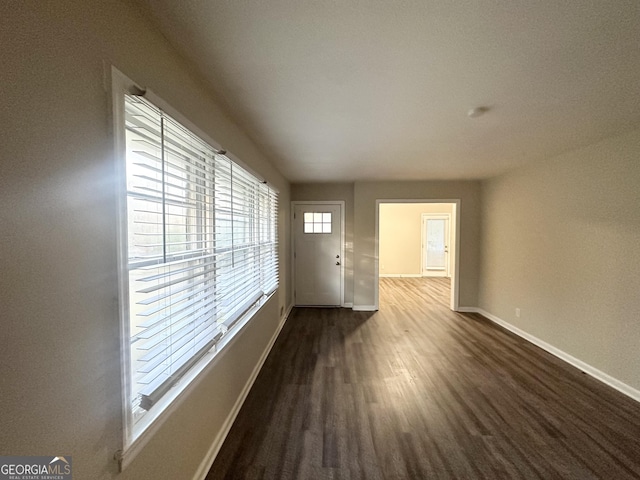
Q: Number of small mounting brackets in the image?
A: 3